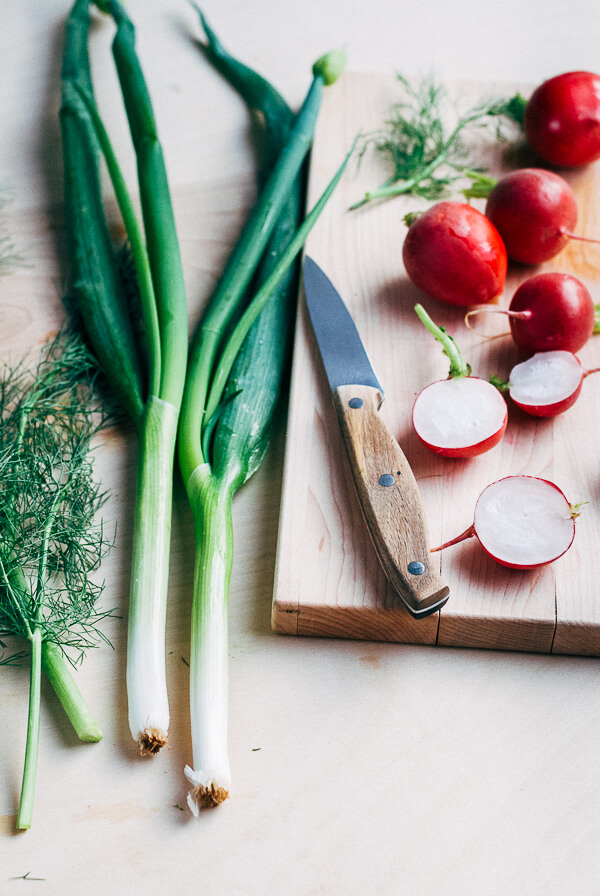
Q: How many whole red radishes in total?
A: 4